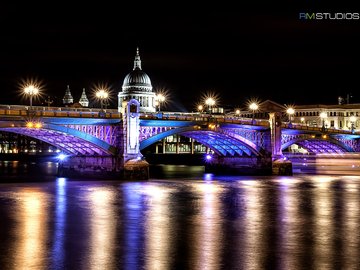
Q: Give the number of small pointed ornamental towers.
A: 2